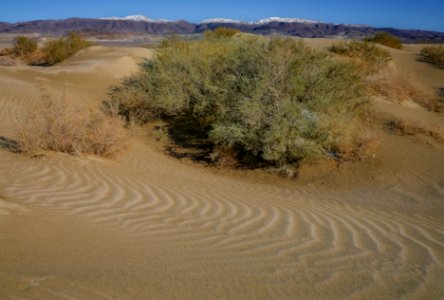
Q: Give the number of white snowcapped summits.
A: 3